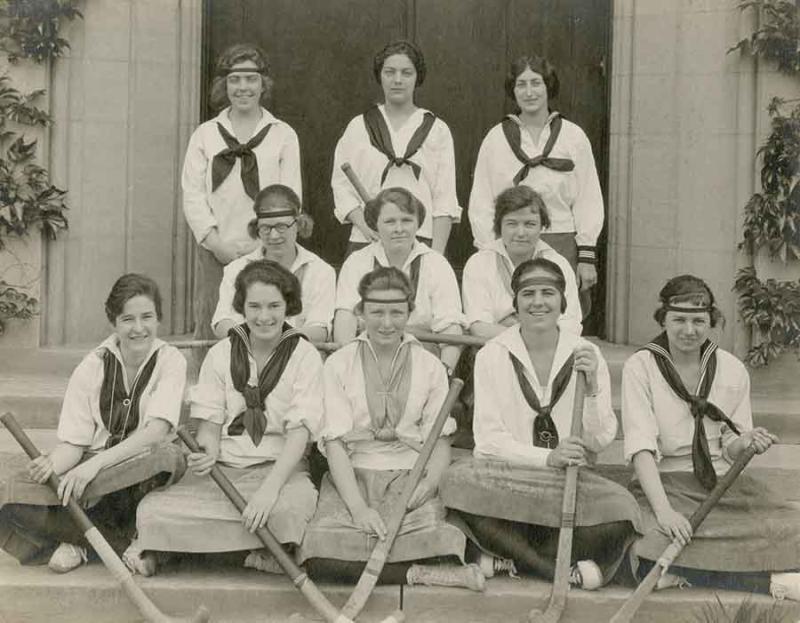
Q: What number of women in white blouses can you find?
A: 11